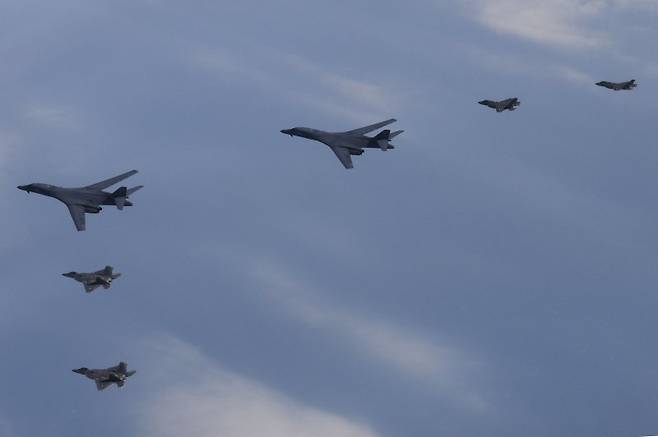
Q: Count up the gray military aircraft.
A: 6